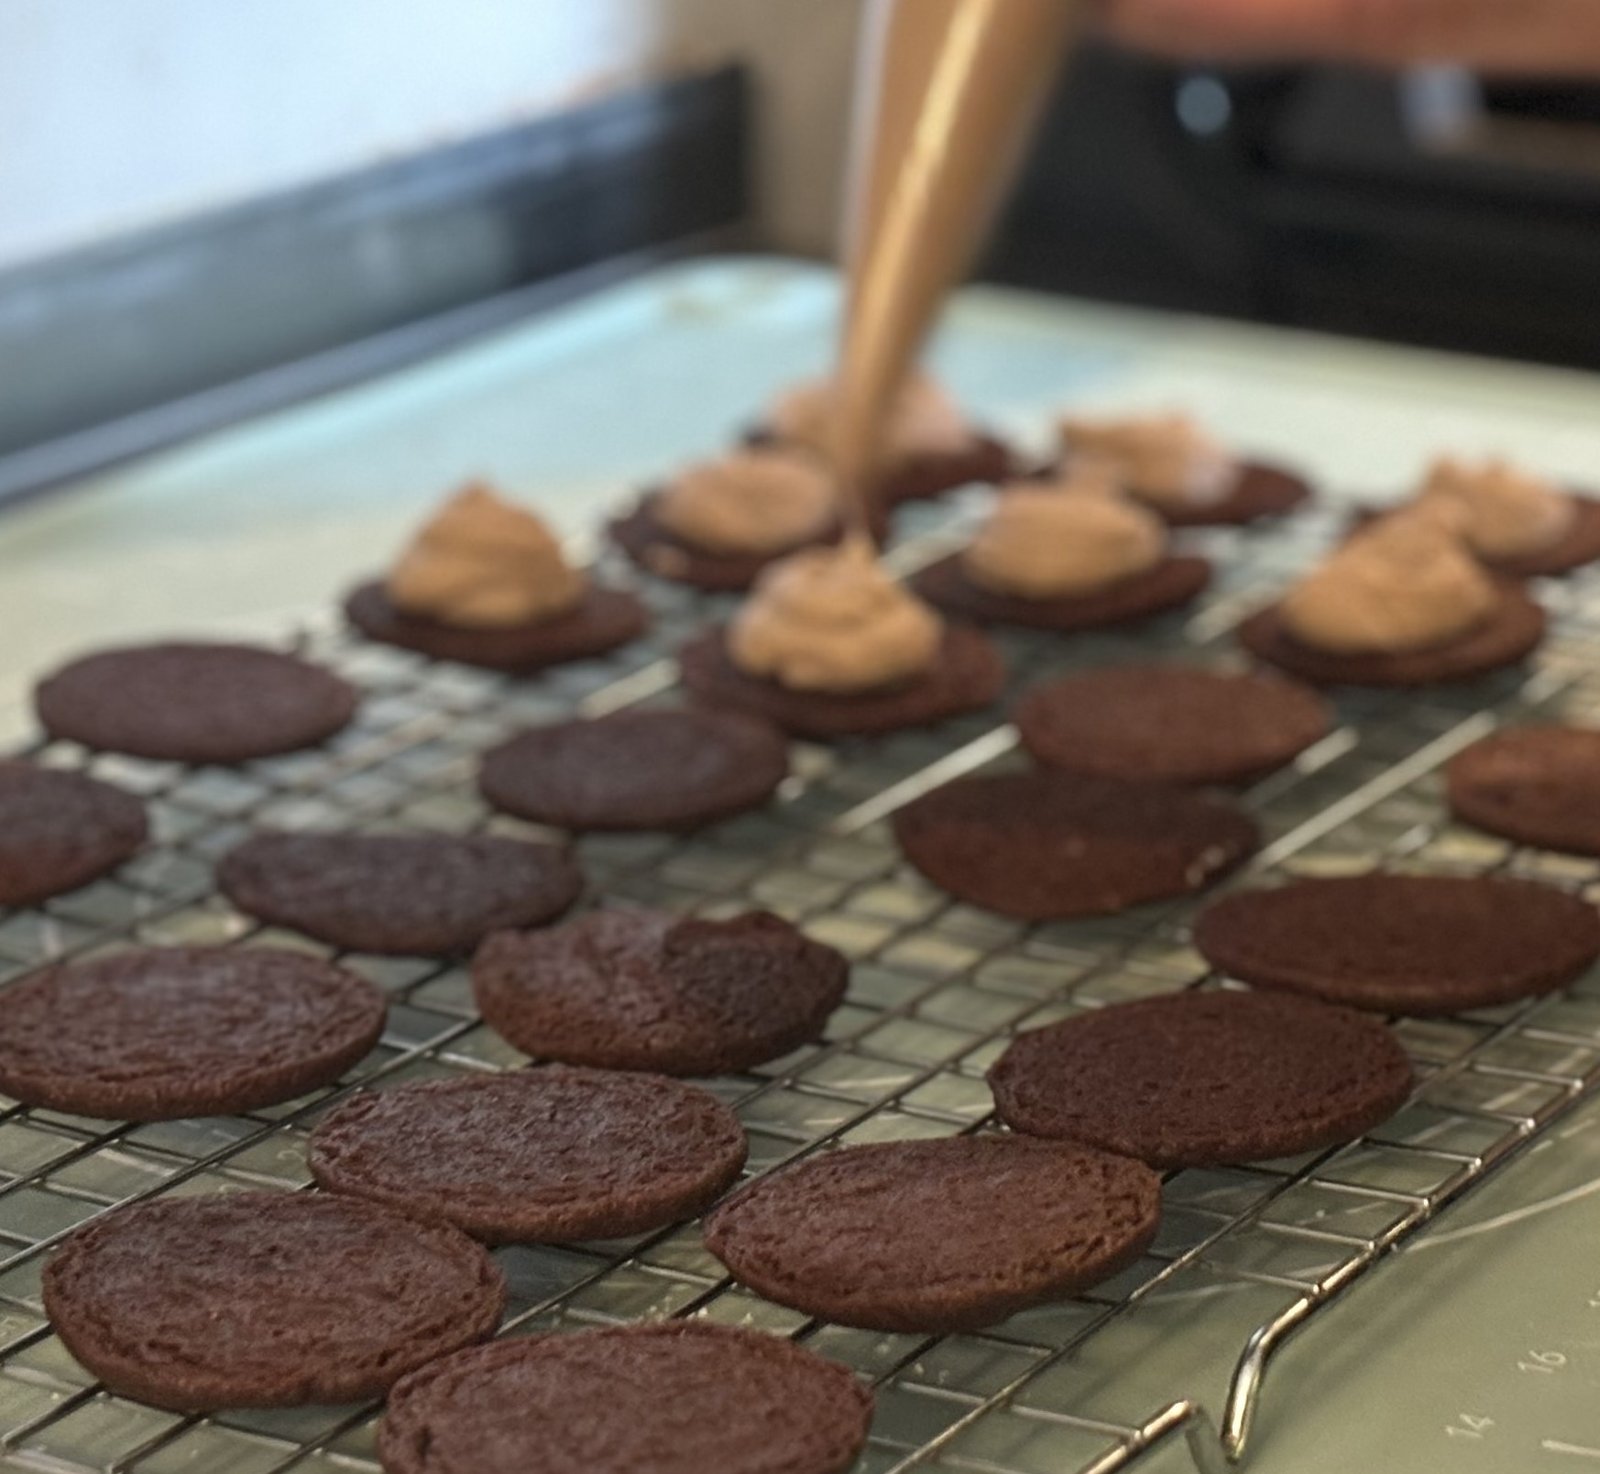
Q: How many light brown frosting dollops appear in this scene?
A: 8